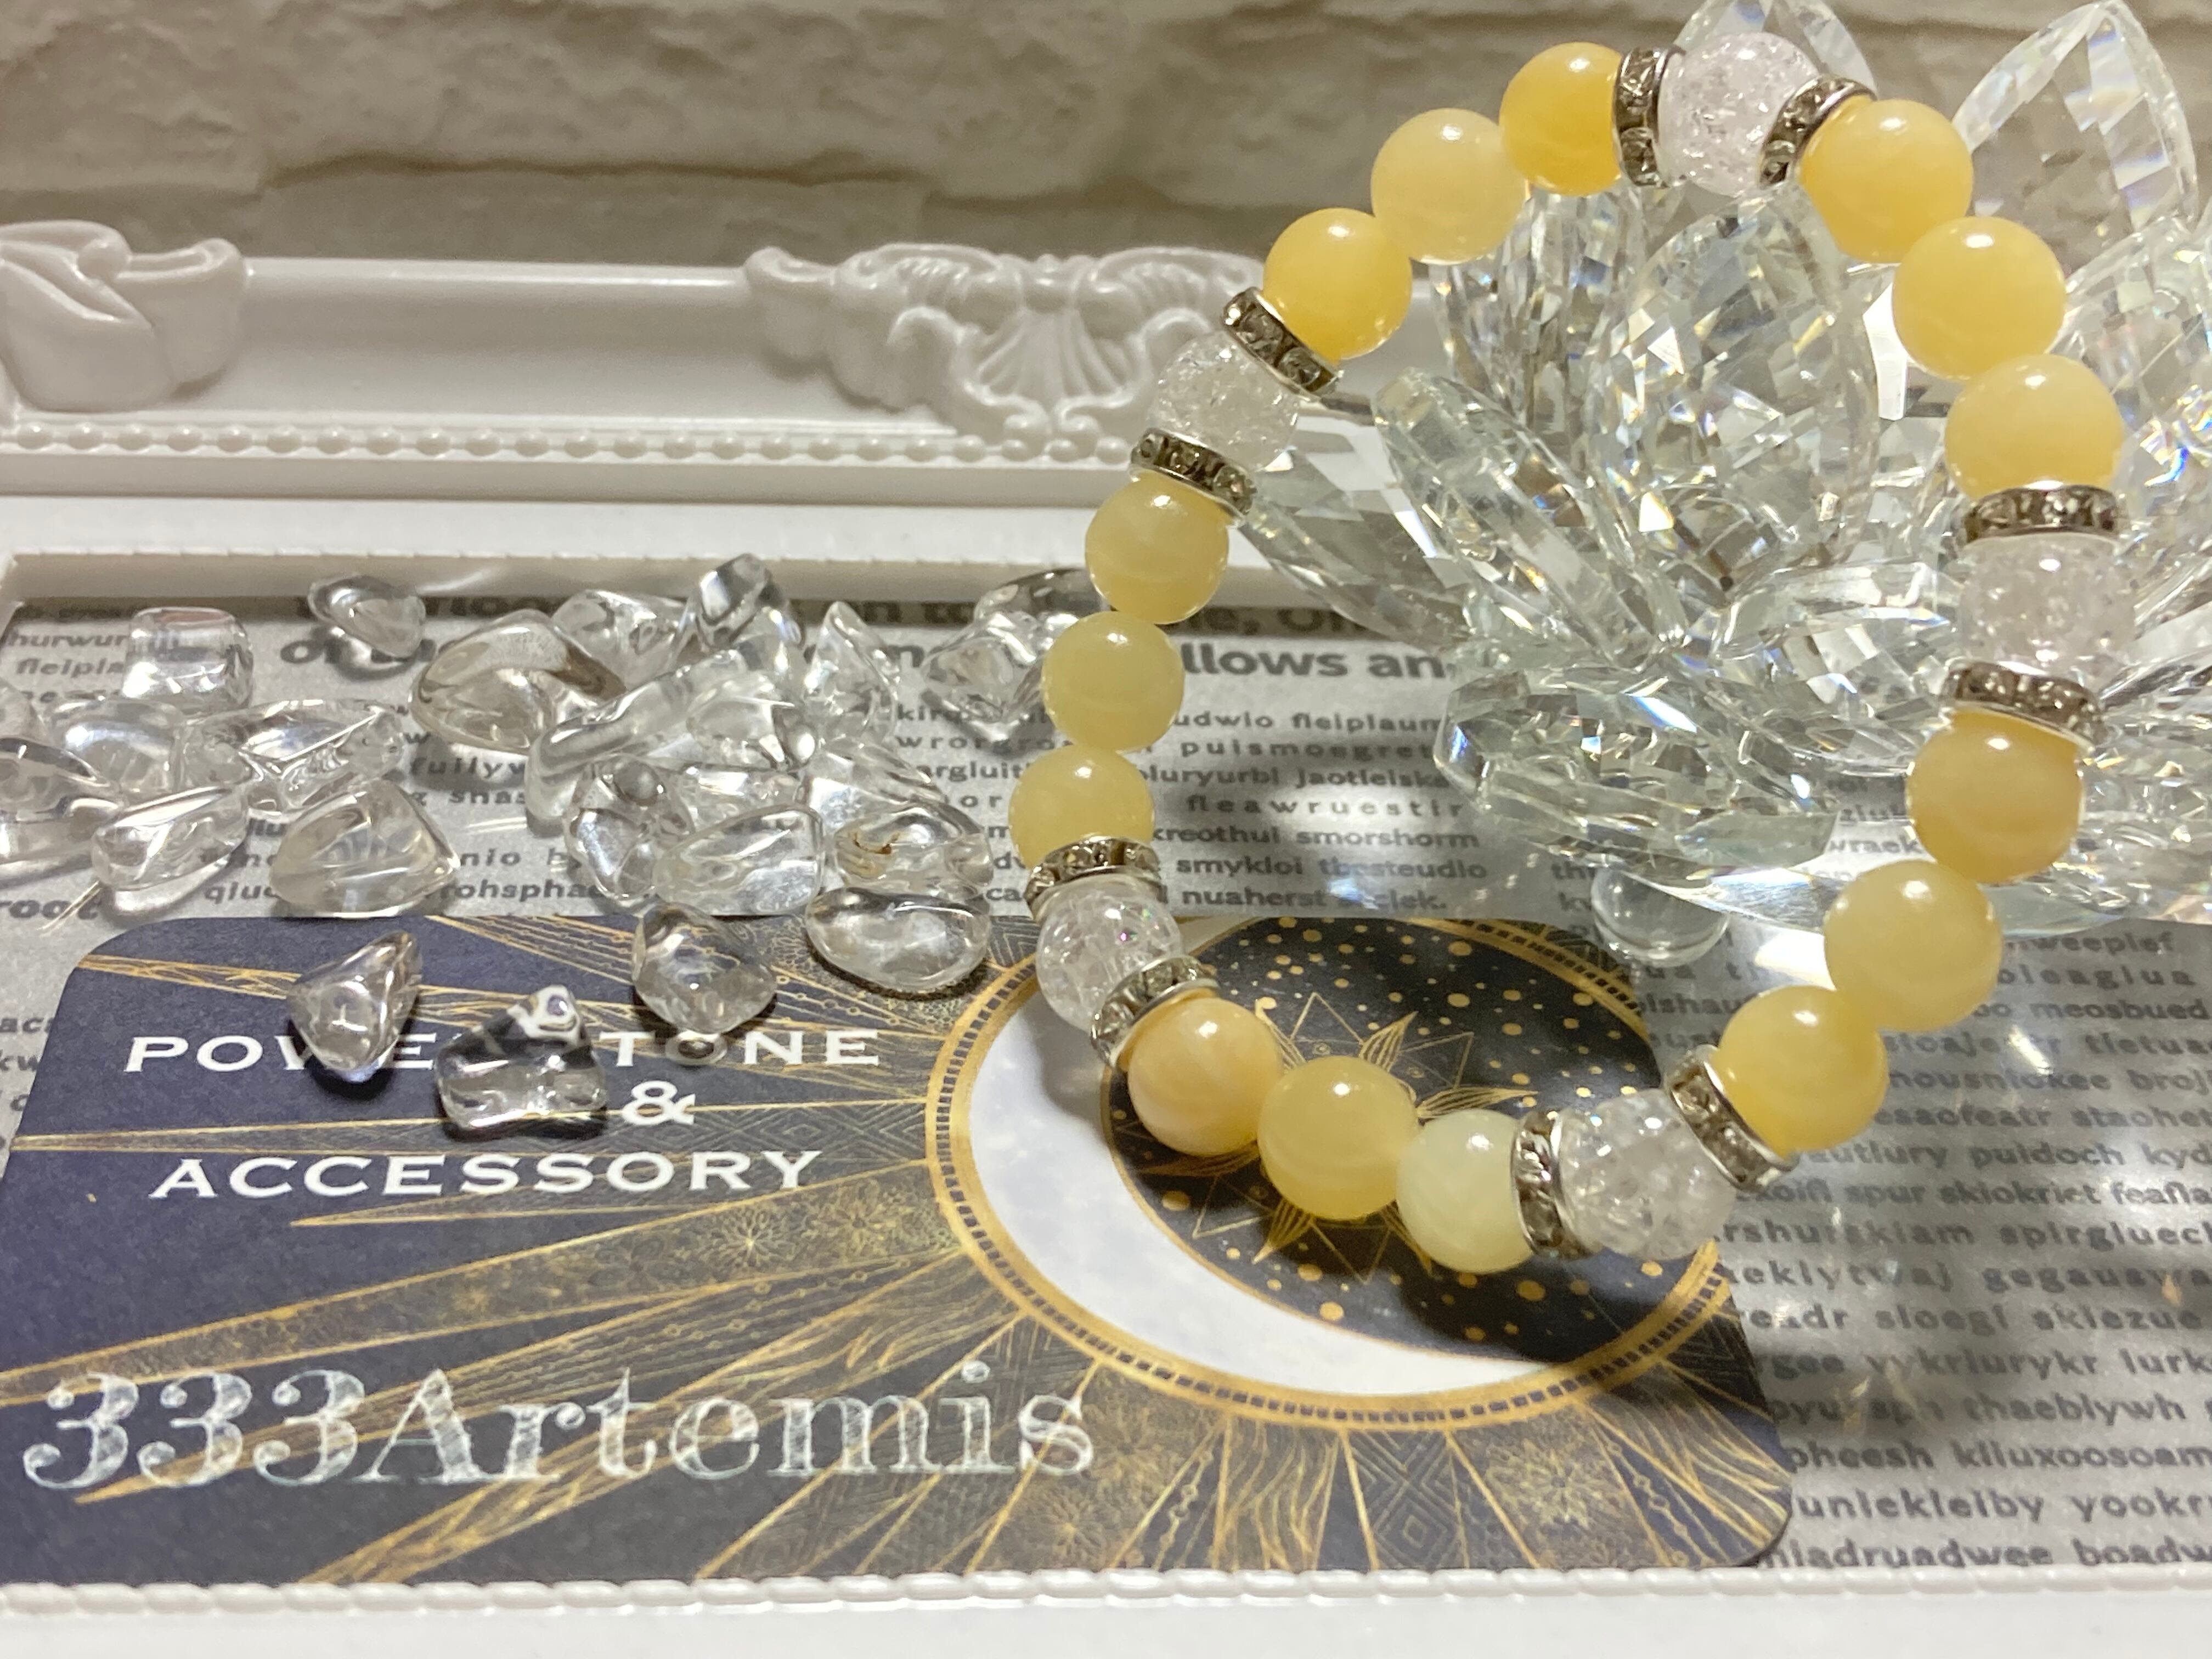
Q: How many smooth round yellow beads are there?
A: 15